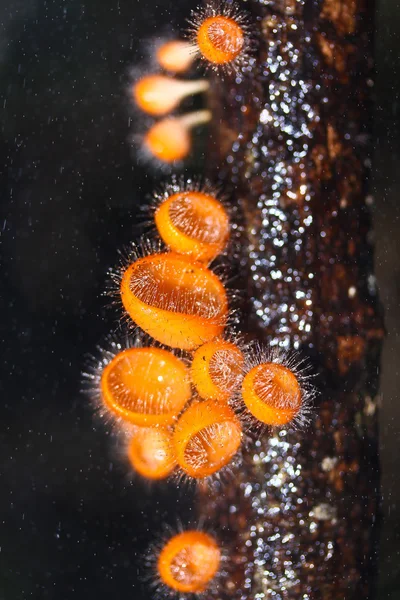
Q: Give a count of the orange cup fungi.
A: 12